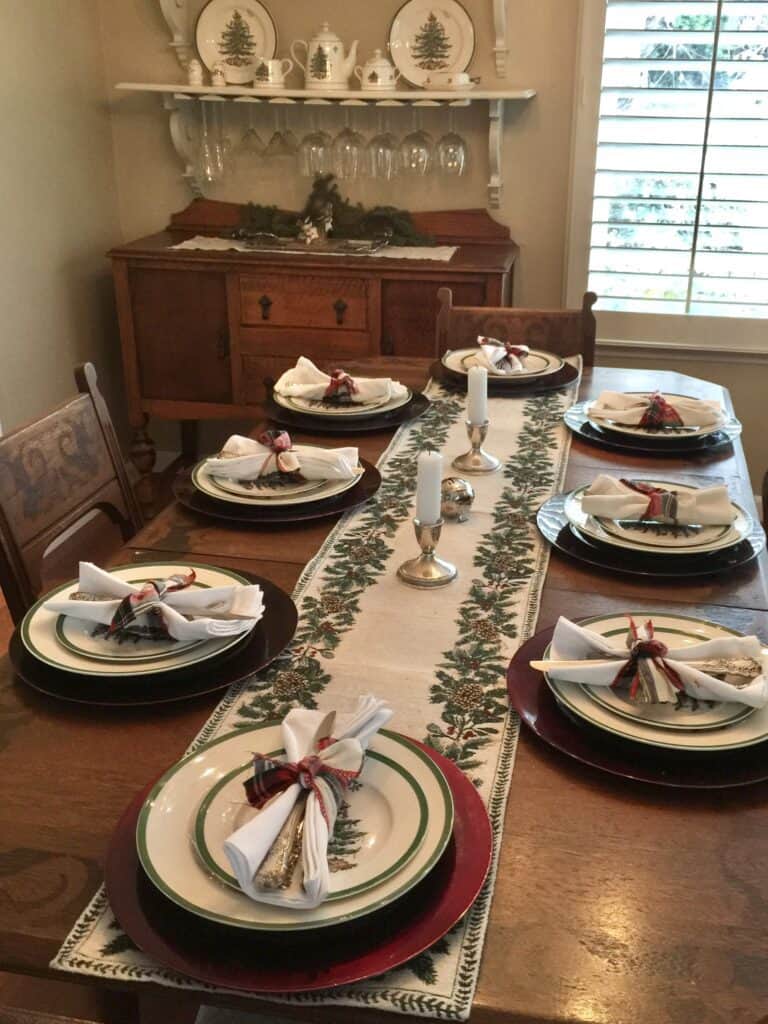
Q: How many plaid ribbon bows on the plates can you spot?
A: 8